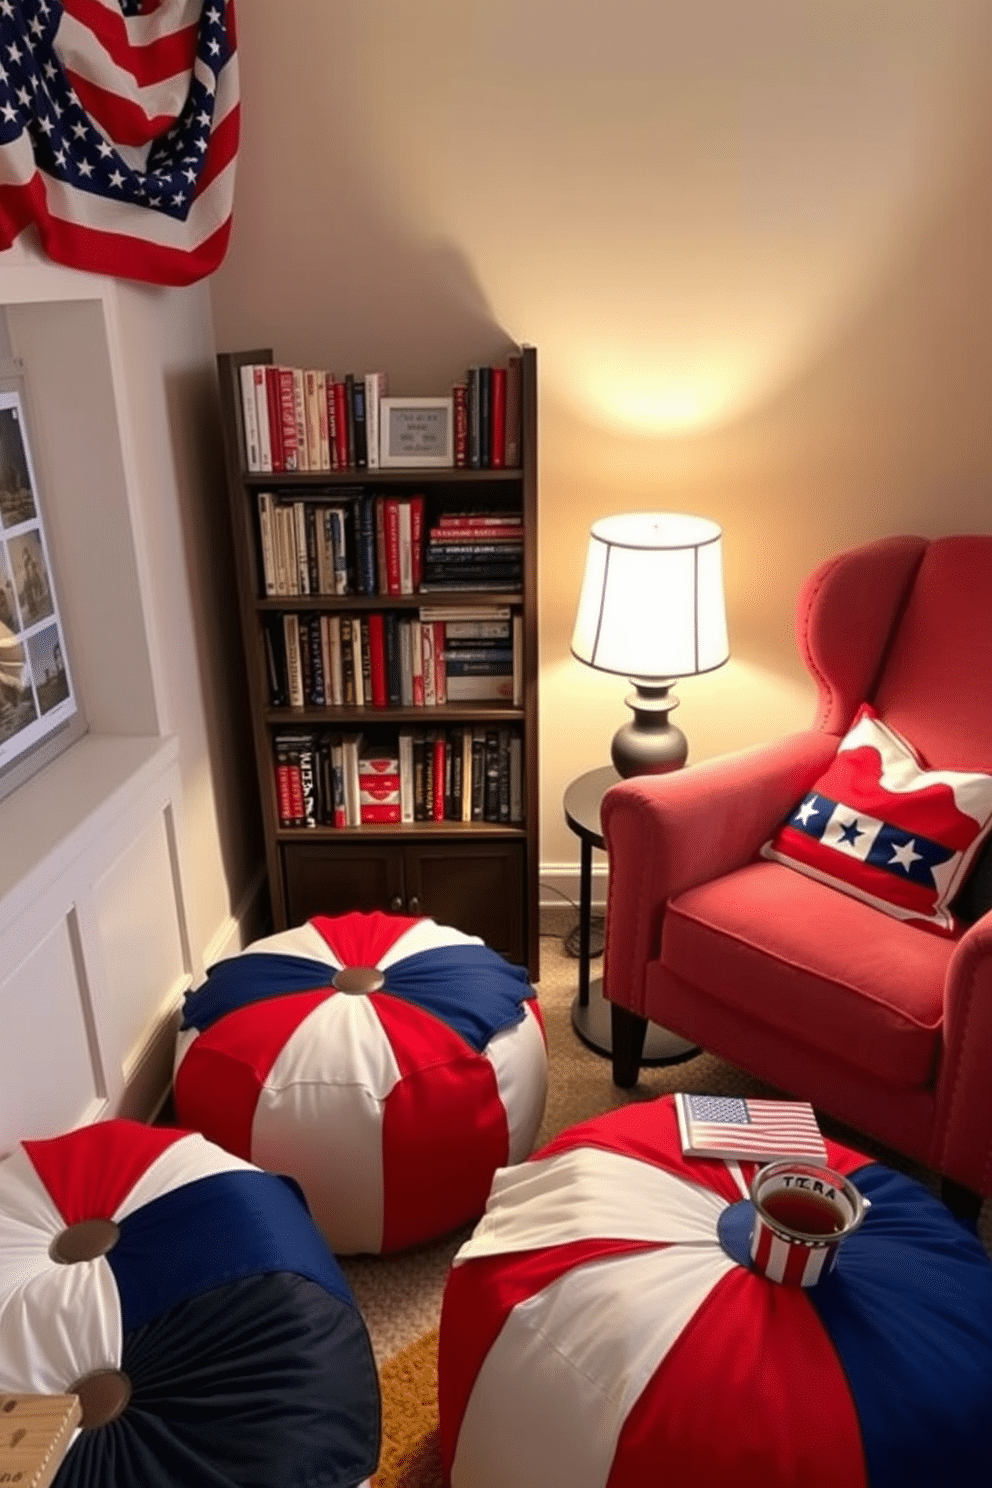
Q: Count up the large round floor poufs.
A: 3